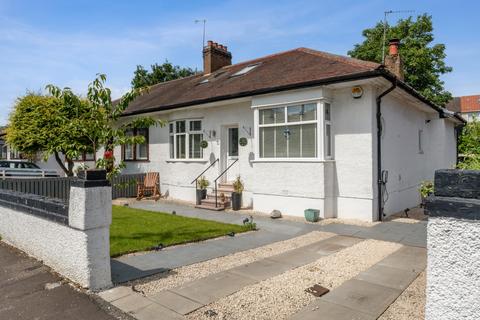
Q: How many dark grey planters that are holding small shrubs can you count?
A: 2